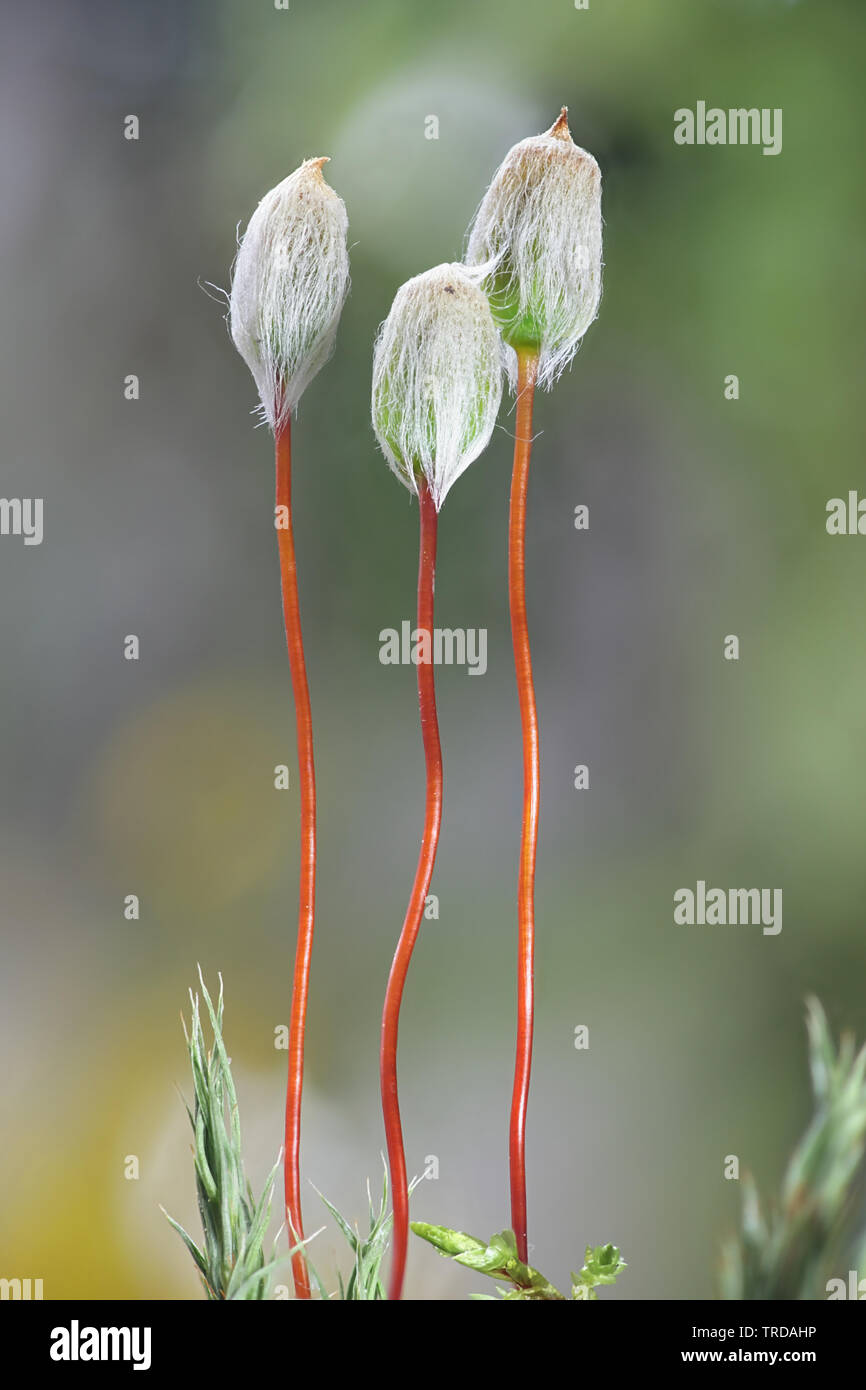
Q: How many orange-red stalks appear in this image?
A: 3